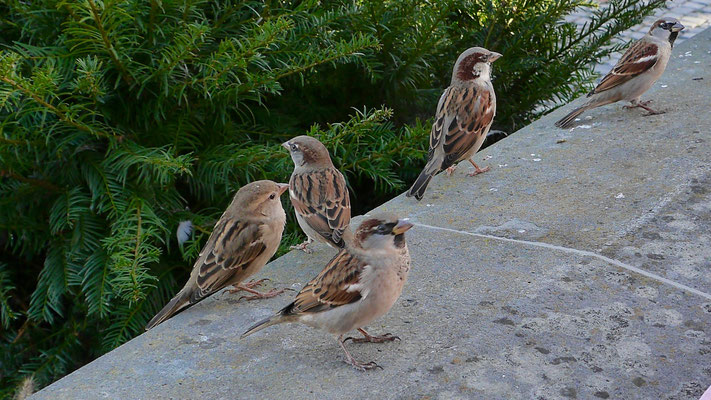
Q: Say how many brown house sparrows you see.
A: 5